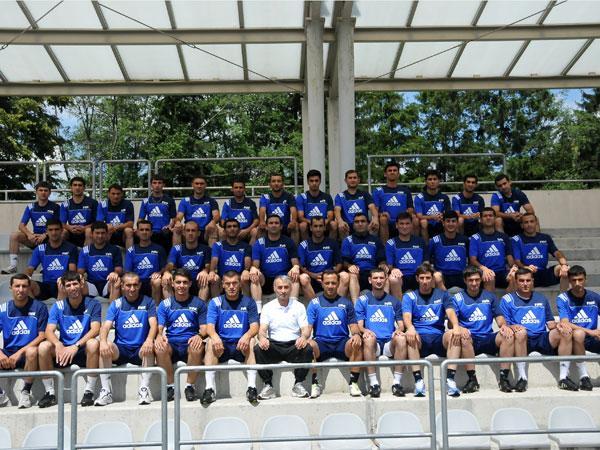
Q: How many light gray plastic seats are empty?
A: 11